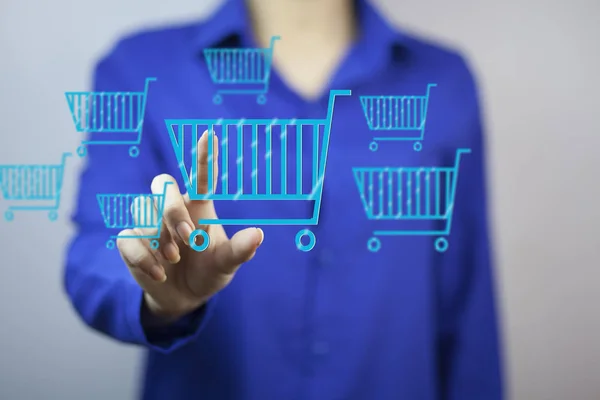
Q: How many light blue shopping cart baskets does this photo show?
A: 7